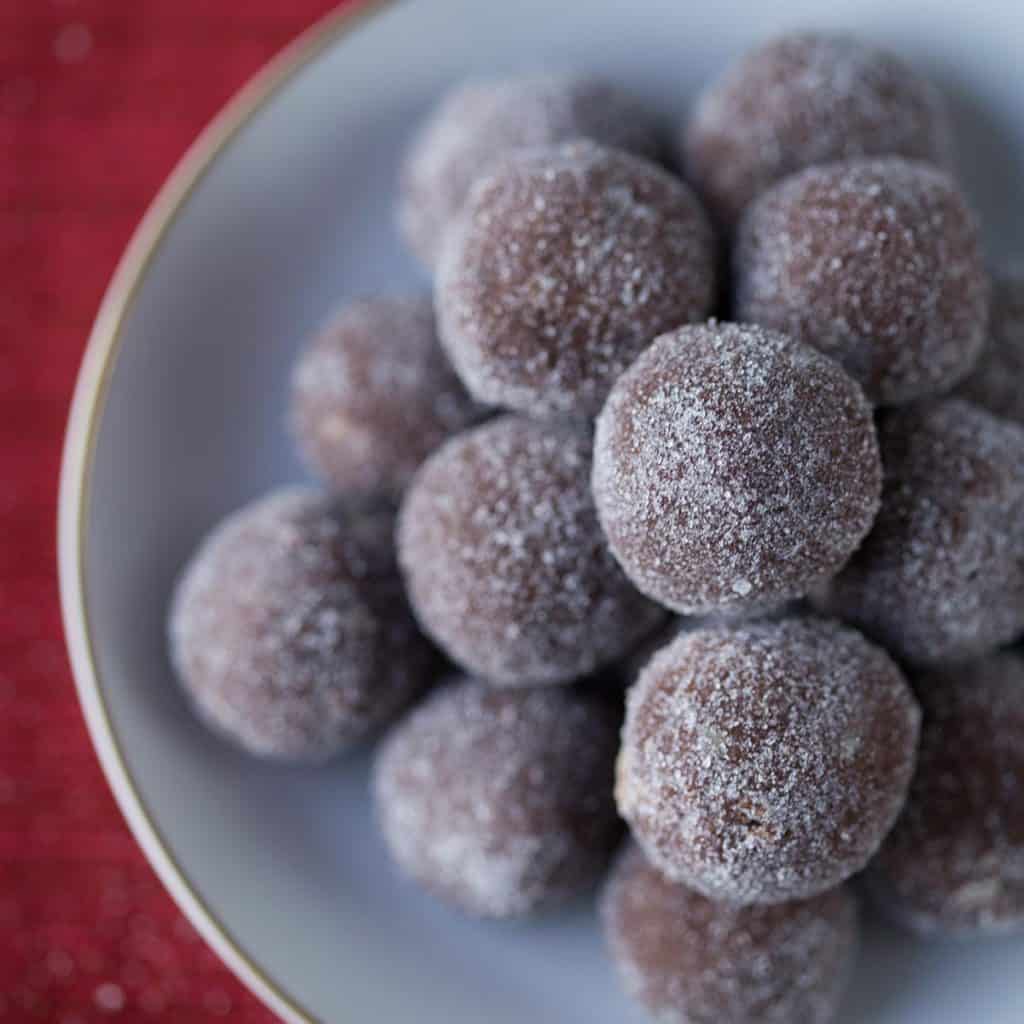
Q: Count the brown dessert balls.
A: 14